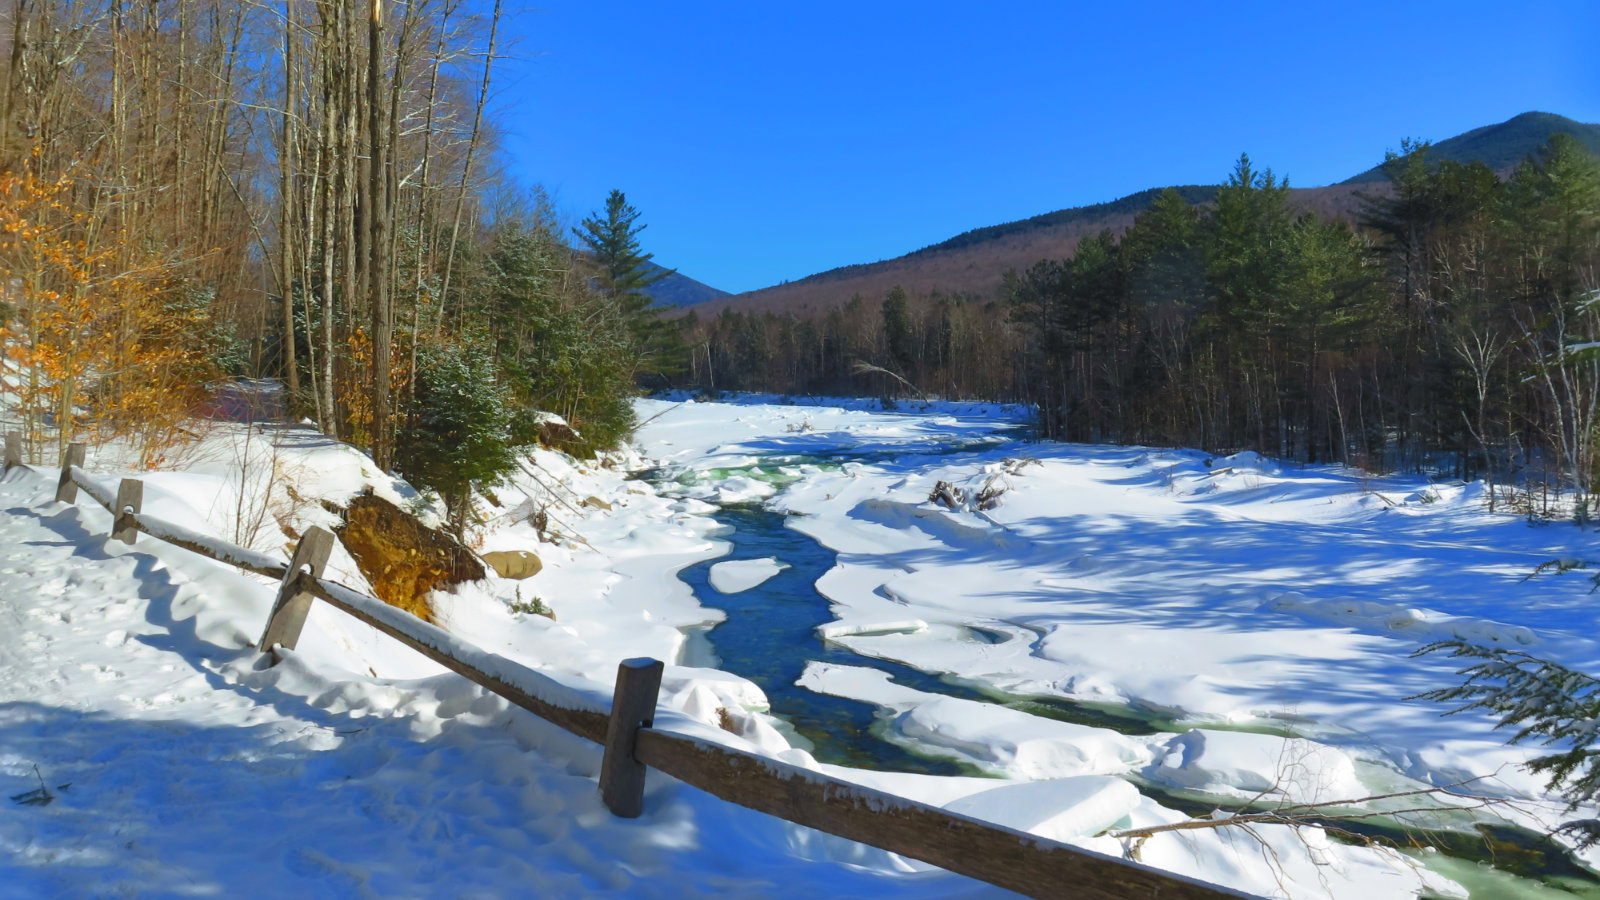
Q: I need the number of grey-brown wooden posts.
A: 5